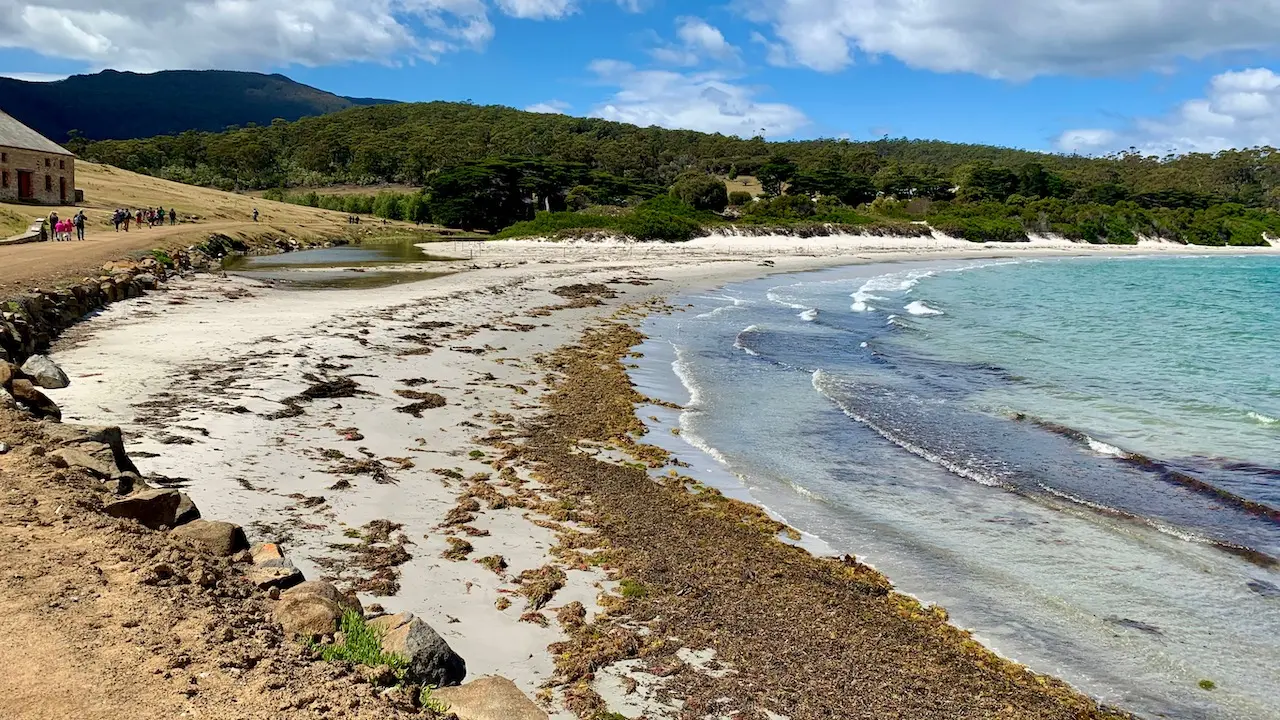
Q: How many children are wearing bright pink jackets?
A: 2